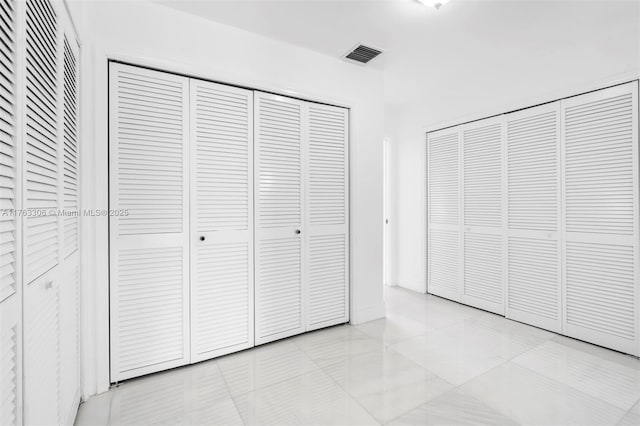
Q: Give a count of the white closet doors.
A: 11